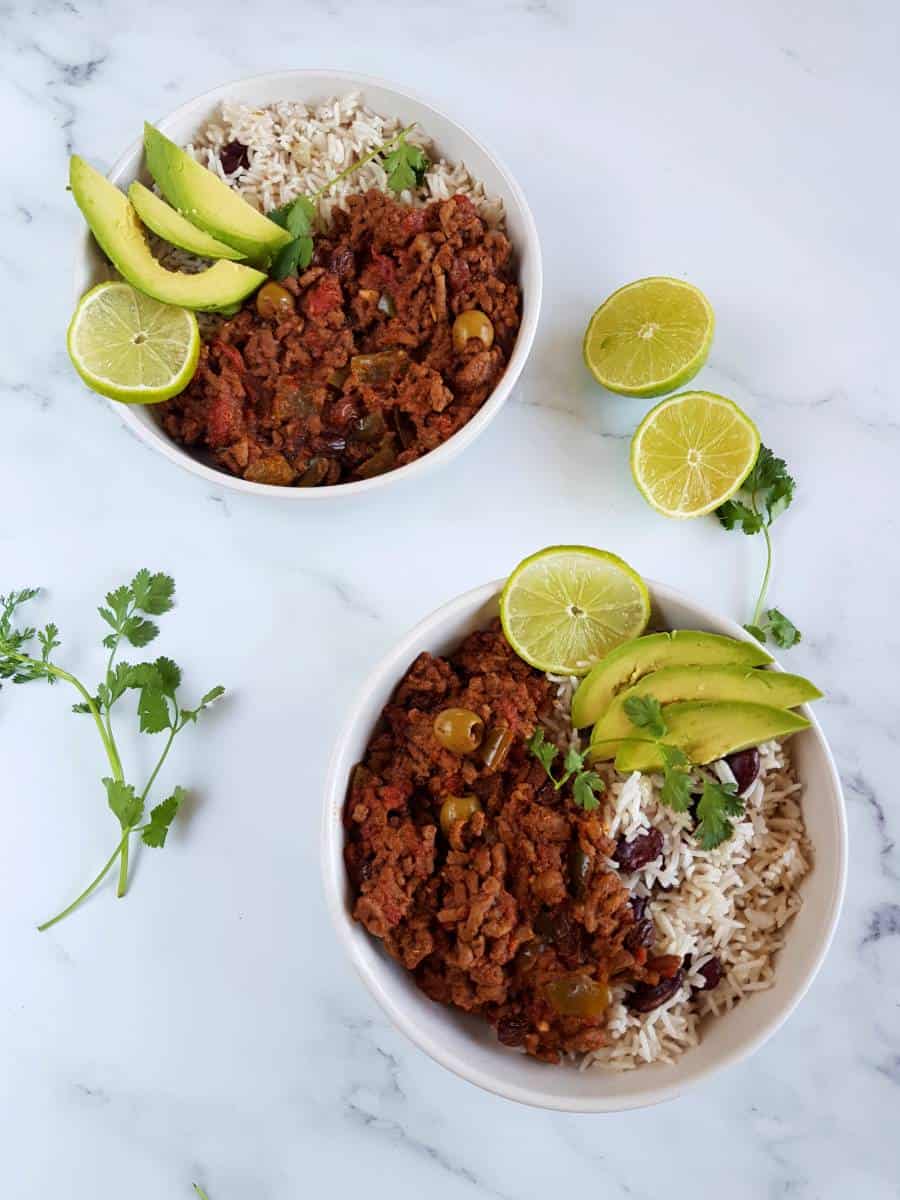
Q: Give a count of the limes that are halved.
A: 2